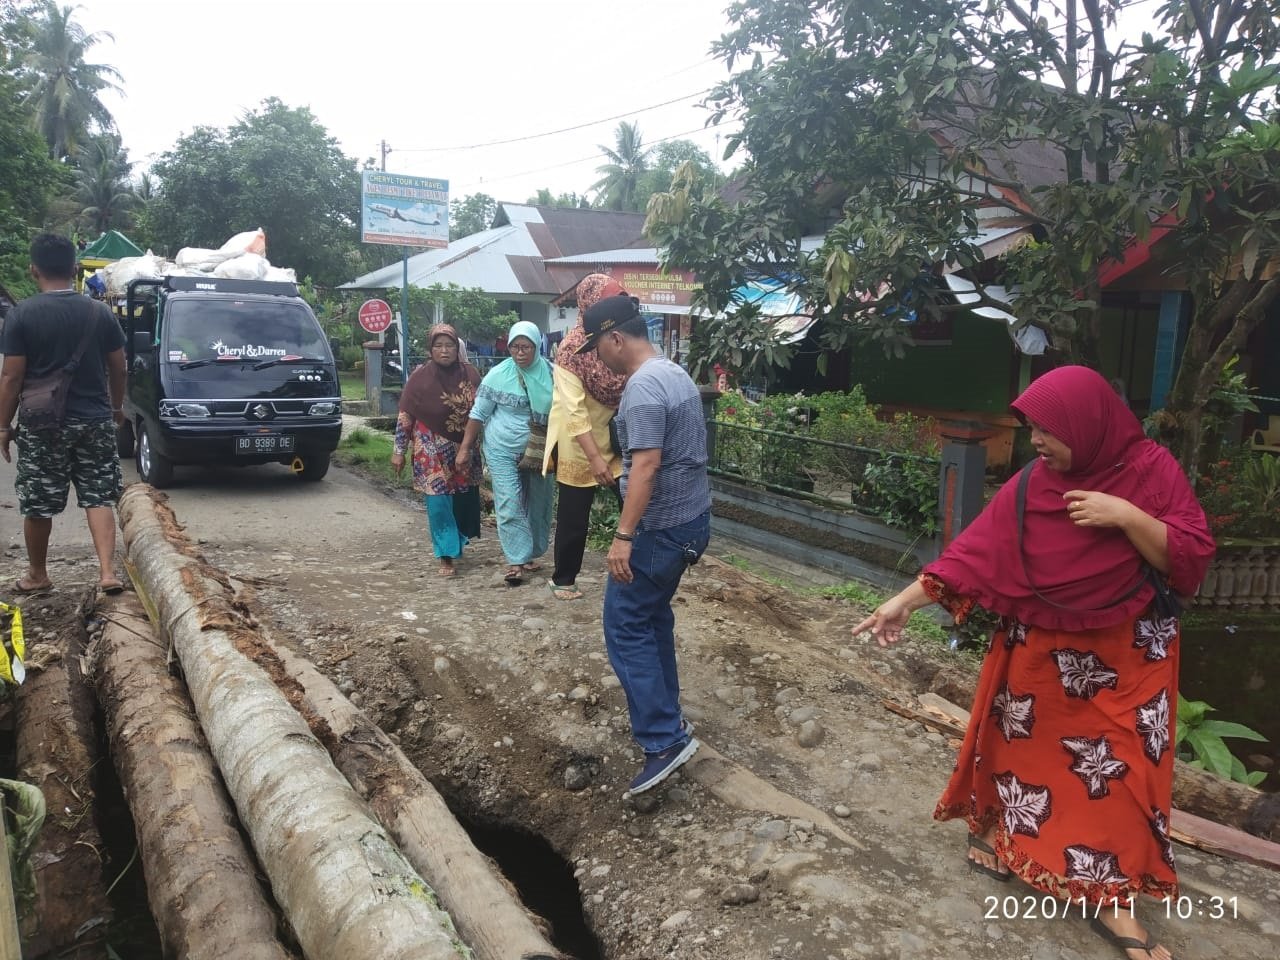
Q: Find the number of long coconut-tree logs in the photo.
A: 4